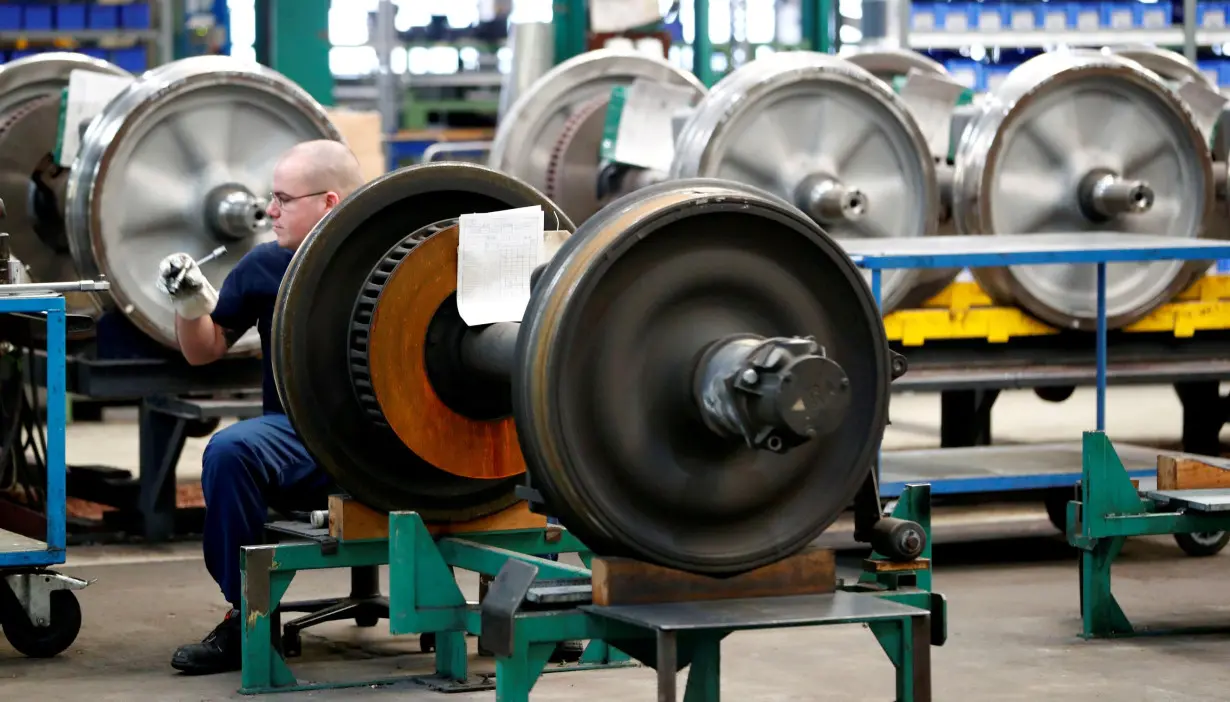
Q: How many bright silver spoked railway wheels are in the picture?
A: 3